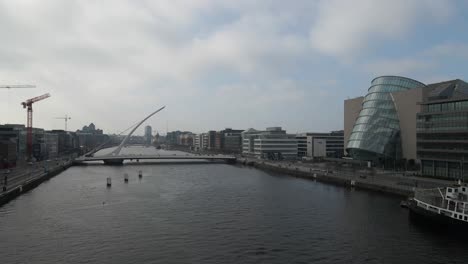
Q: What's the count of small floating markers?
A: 3